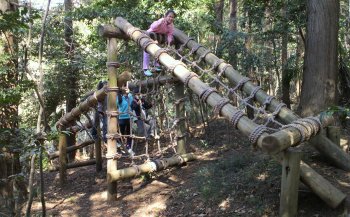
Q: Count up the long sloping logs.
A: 2